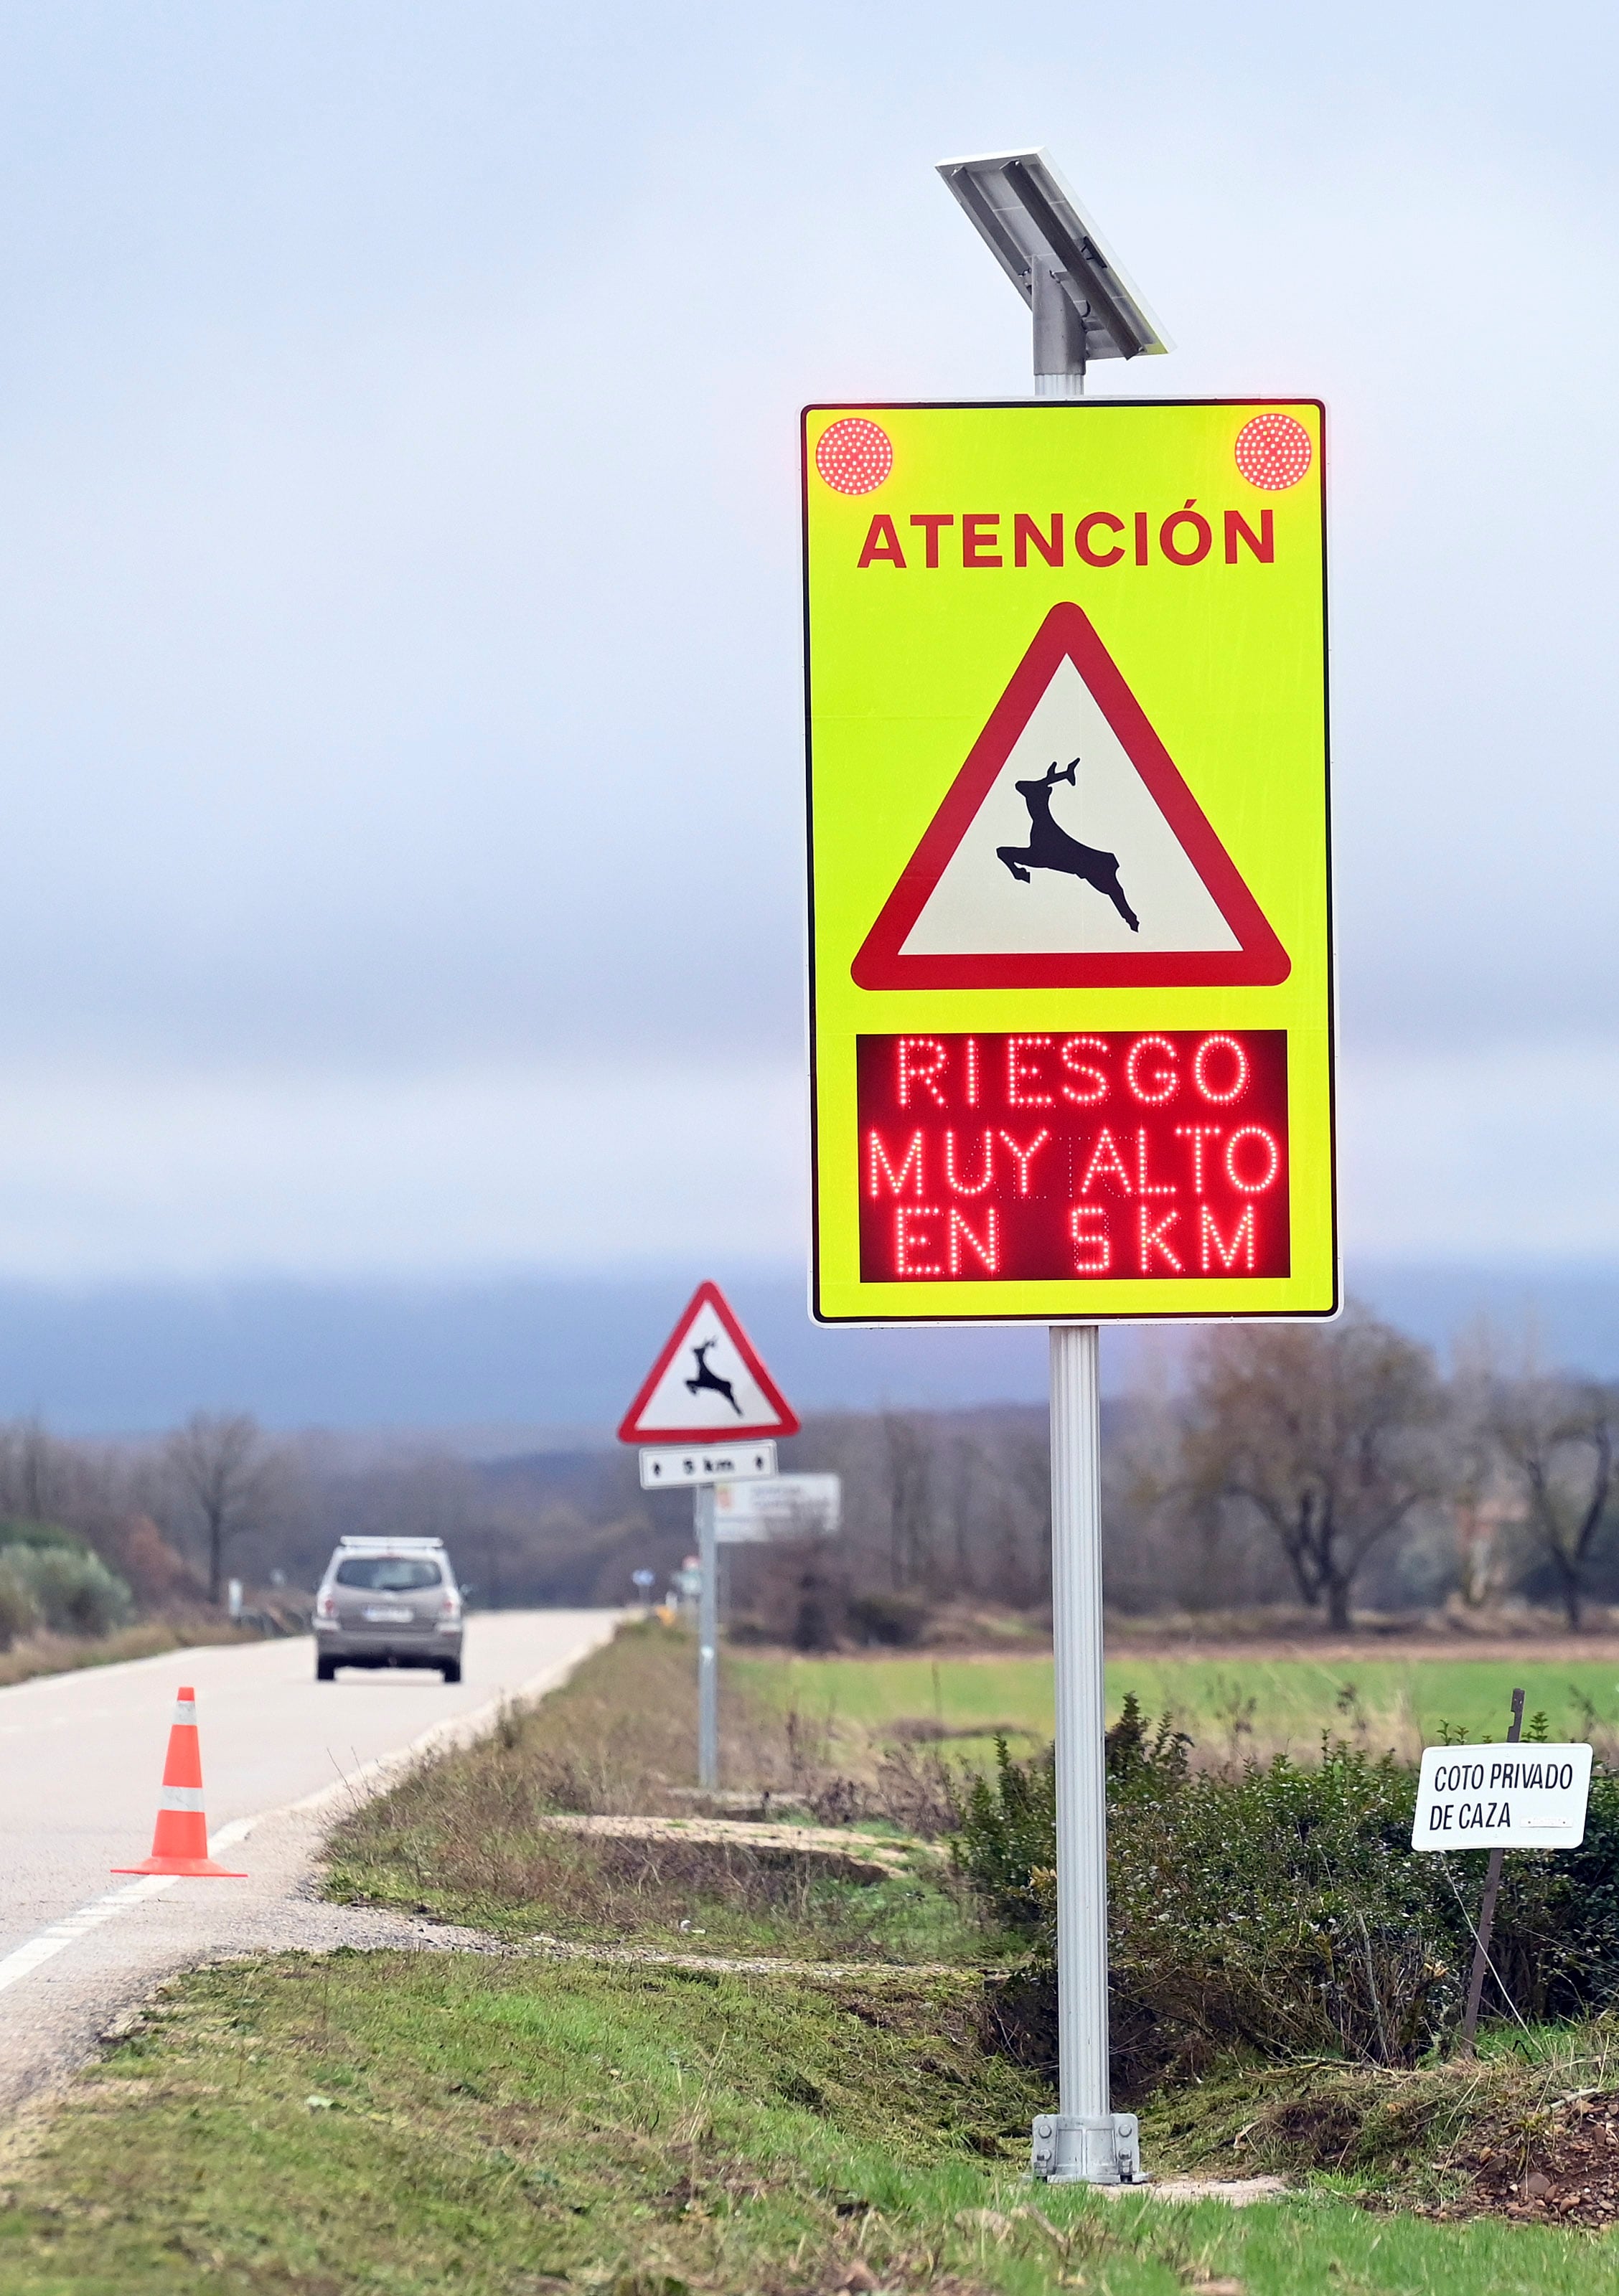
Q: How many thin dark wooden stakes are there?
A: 1